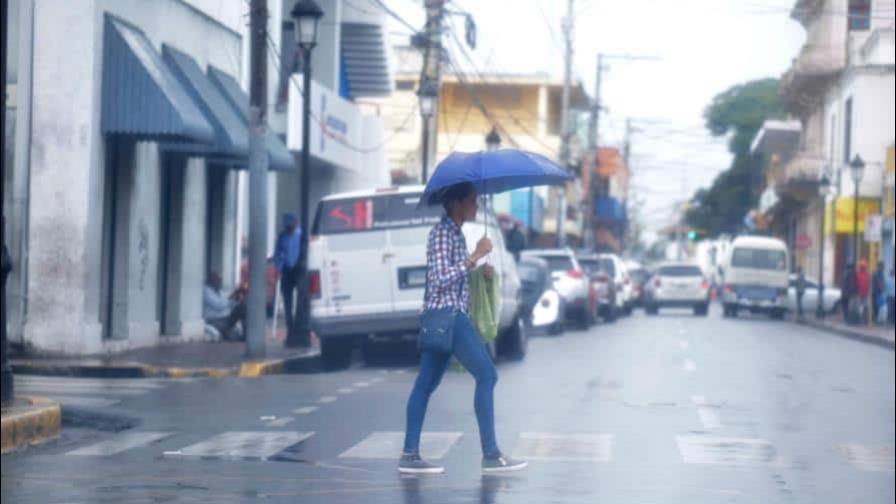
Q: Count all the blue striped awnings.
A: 3